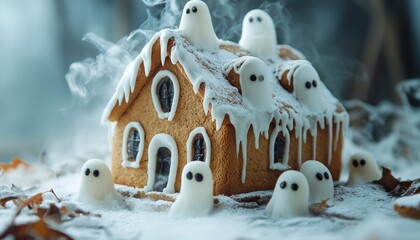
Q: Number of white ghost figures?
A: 9